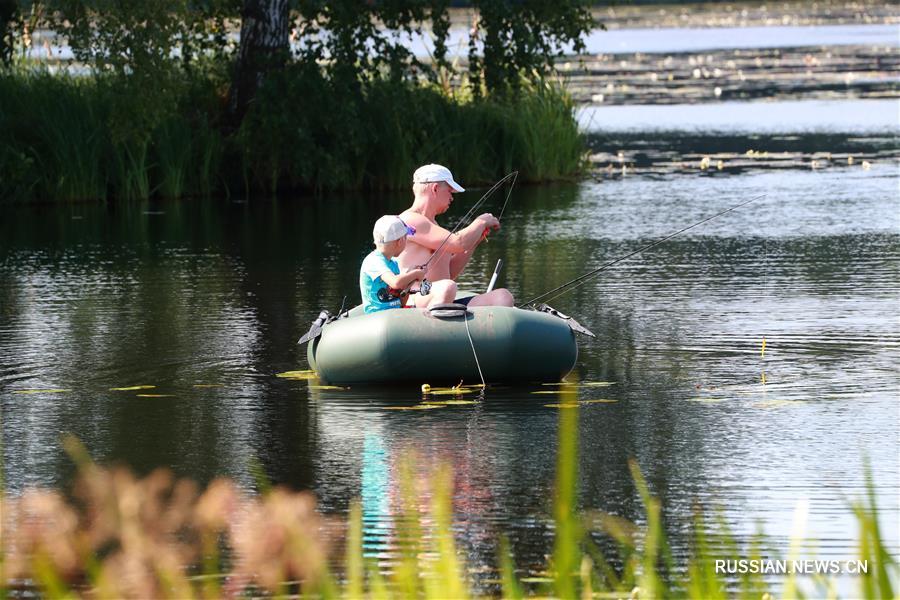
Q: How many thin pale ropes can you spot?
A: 1